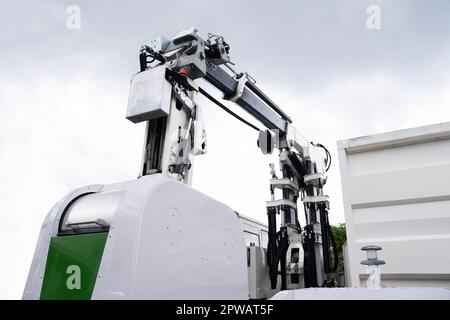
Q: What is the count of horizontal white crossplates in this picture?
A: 4